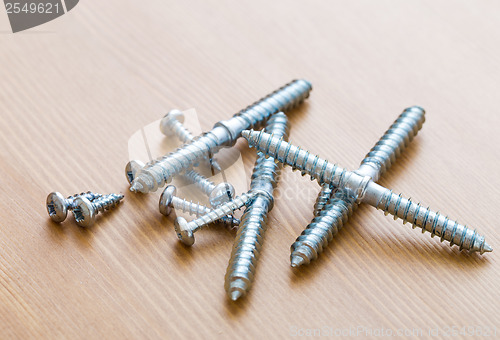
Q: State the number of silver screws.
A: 12